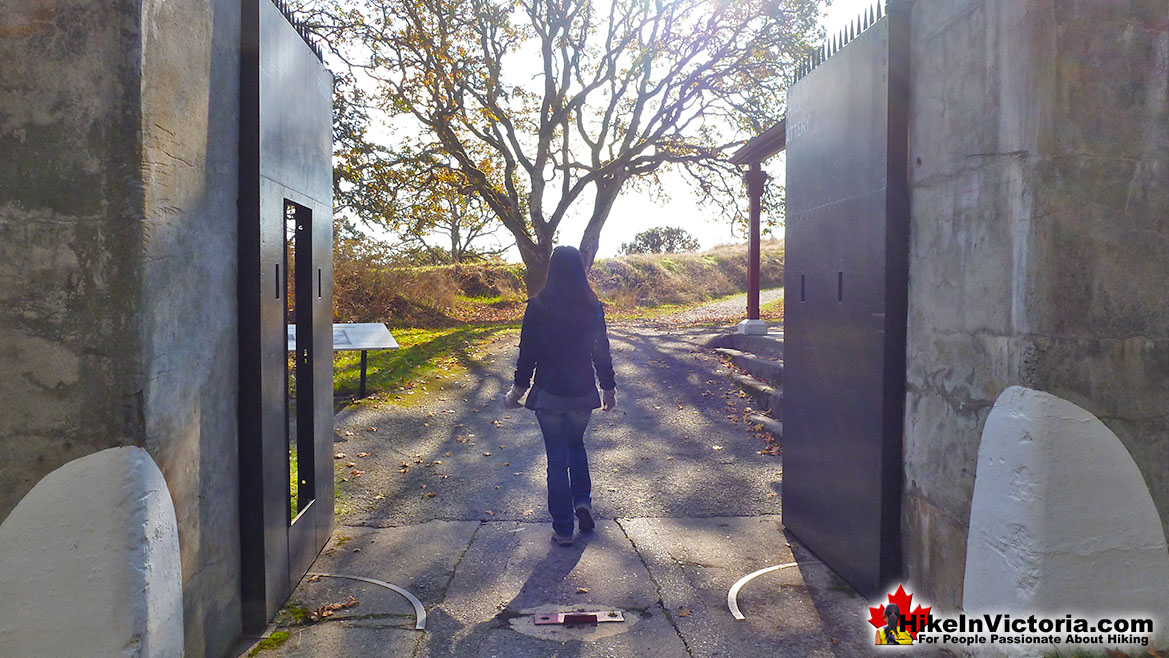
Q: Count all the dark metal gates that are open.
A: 2